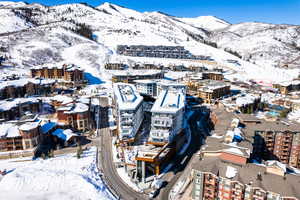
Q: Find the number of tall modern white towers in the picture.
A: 2